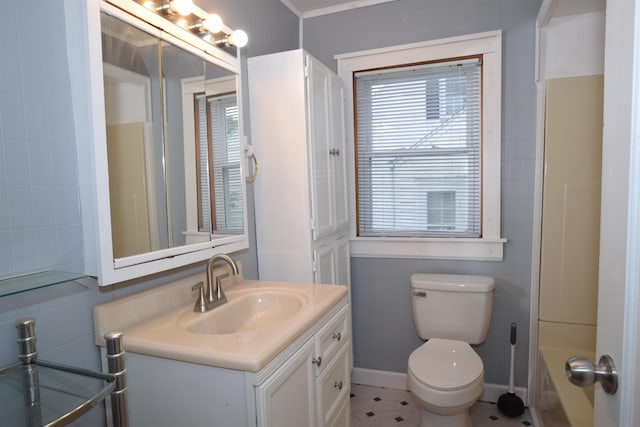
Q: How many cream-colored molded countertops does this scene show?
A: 1